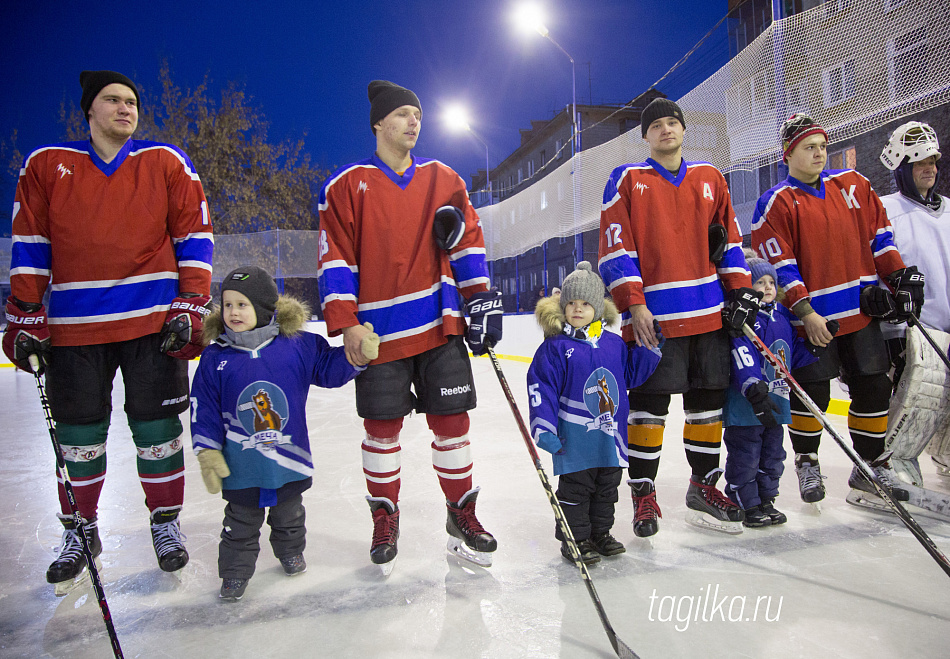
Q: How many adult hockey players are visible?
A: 5